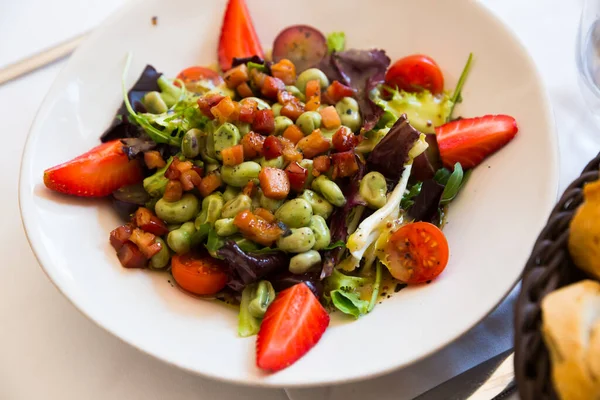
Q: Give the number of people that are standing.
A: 0